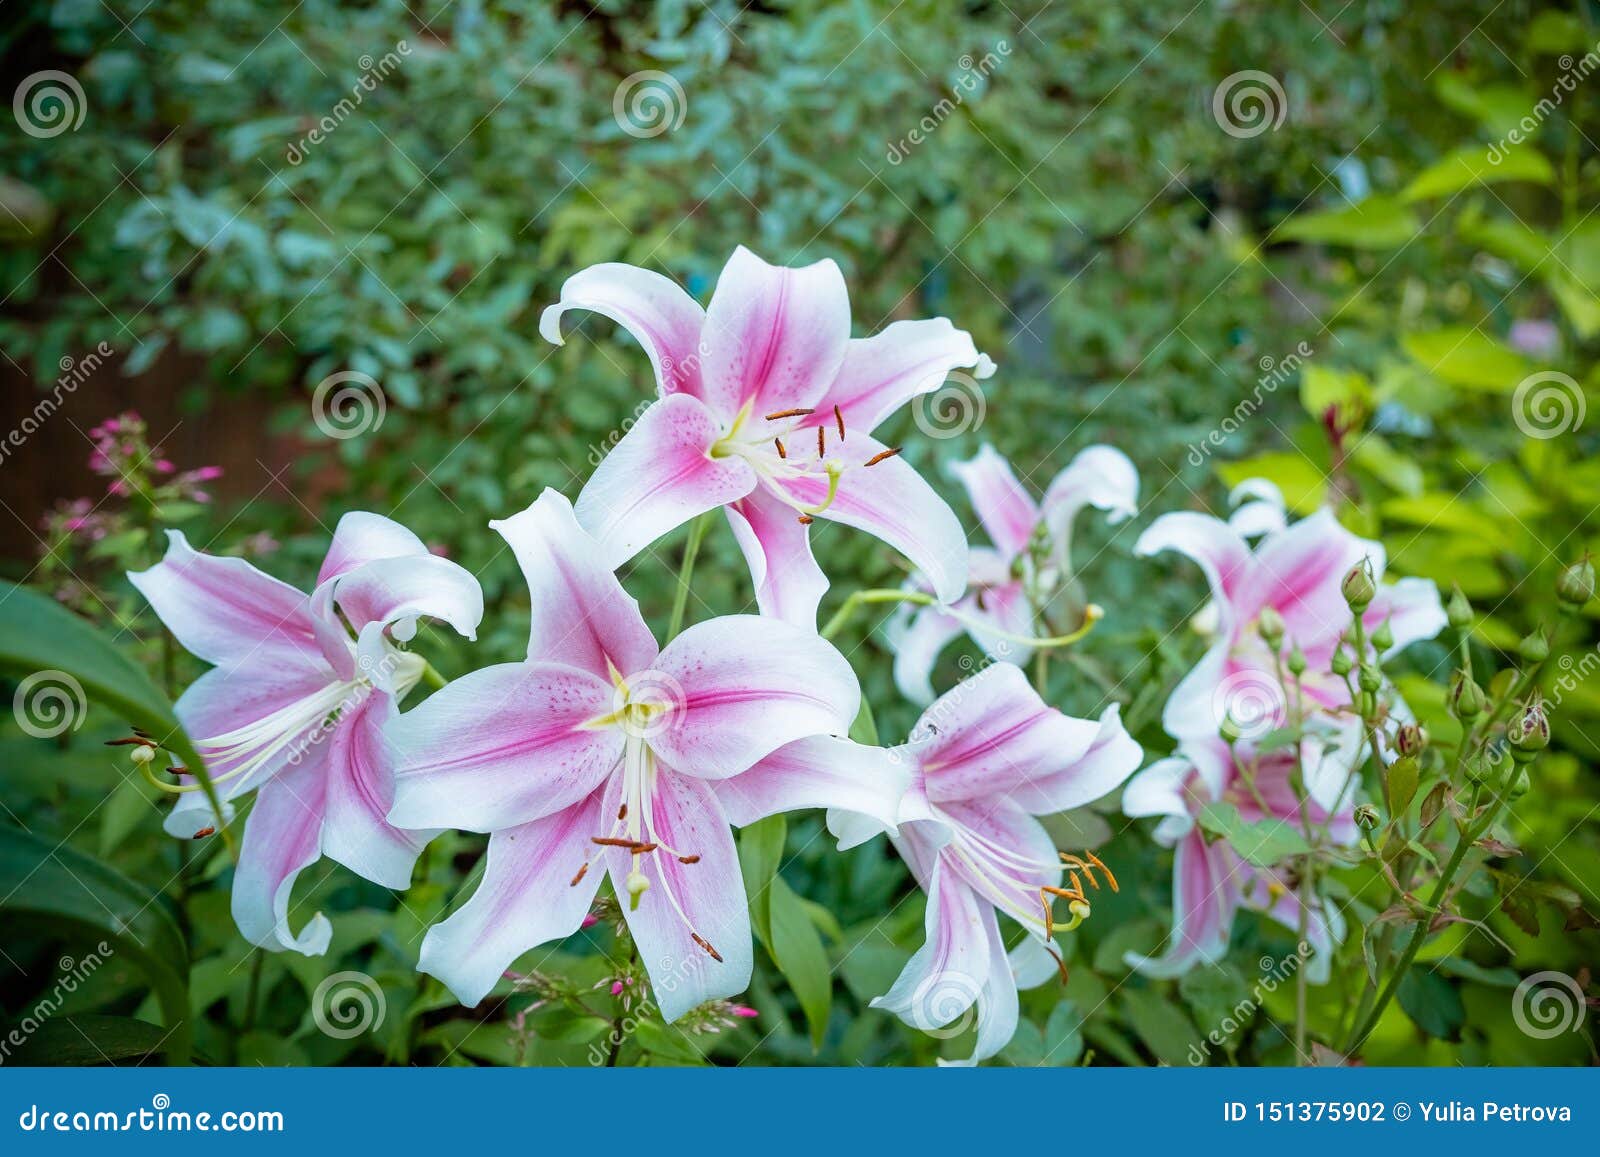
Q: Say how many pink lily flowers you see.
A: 7